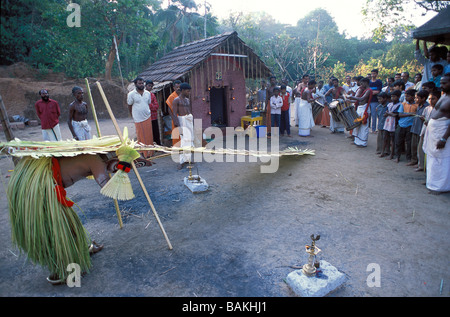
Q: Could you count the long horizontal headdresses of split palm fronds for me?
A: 1